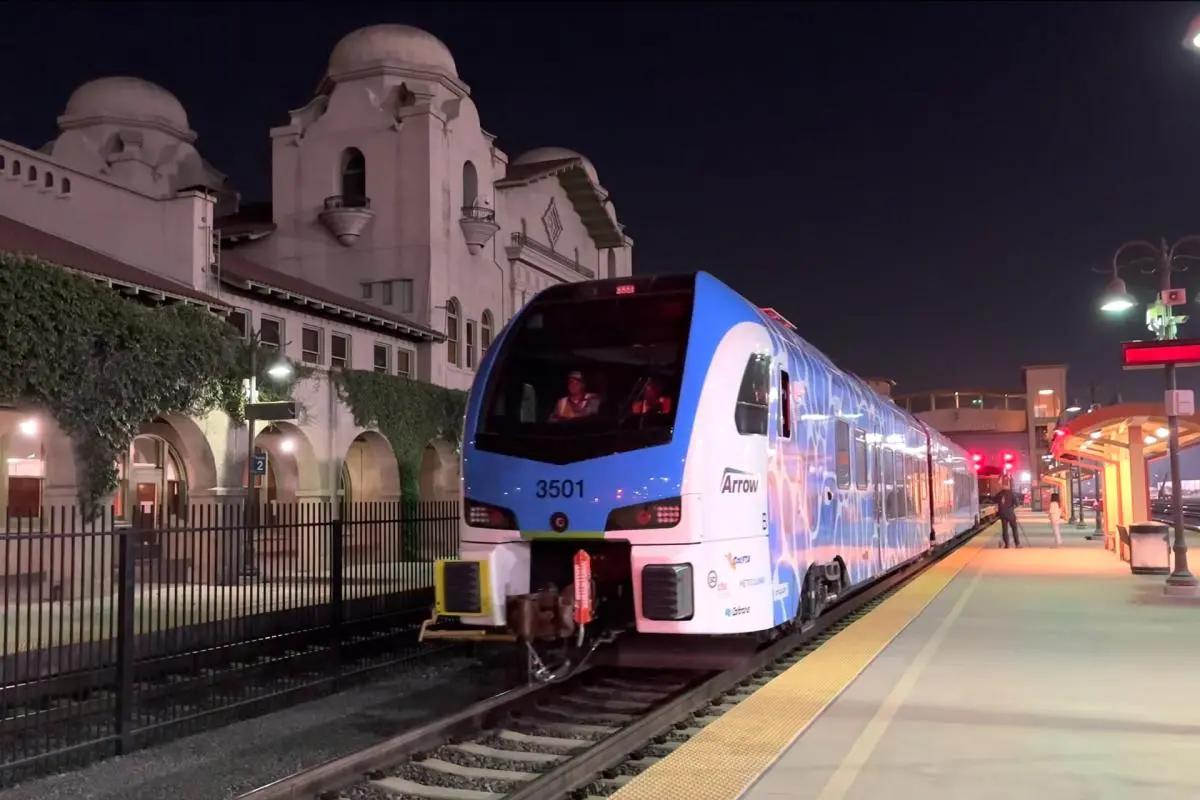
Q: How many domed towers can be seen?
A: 3